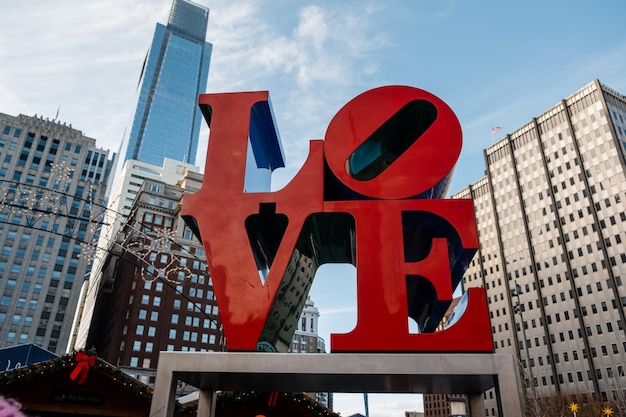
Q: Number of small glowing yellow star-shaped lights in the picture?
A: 2